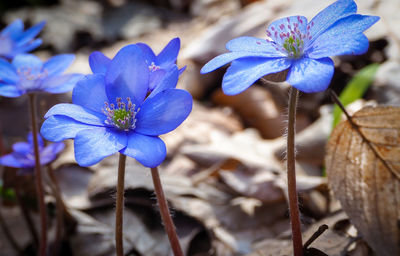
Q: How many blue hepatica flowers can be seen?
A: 6